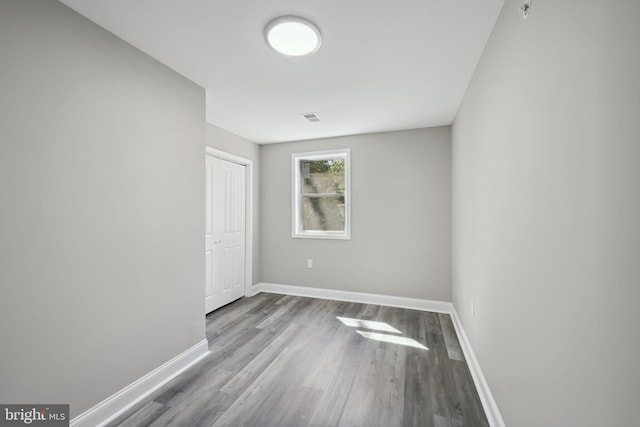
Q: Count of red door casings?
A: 0